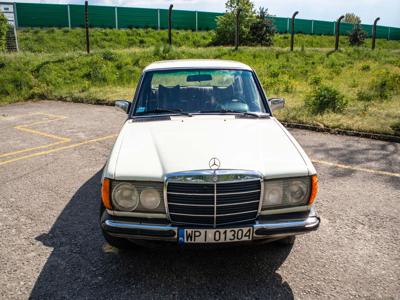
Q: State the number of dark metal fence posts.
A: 6